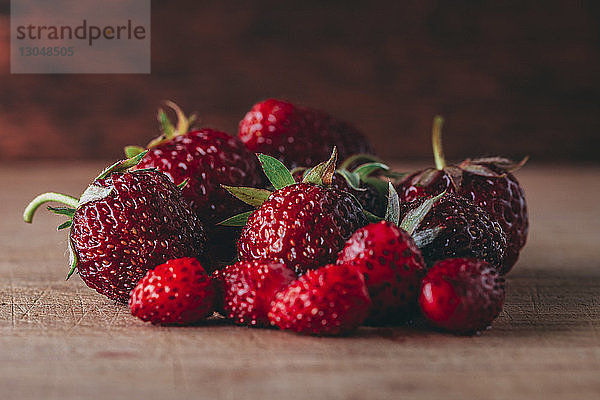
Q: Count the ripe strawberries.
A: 12